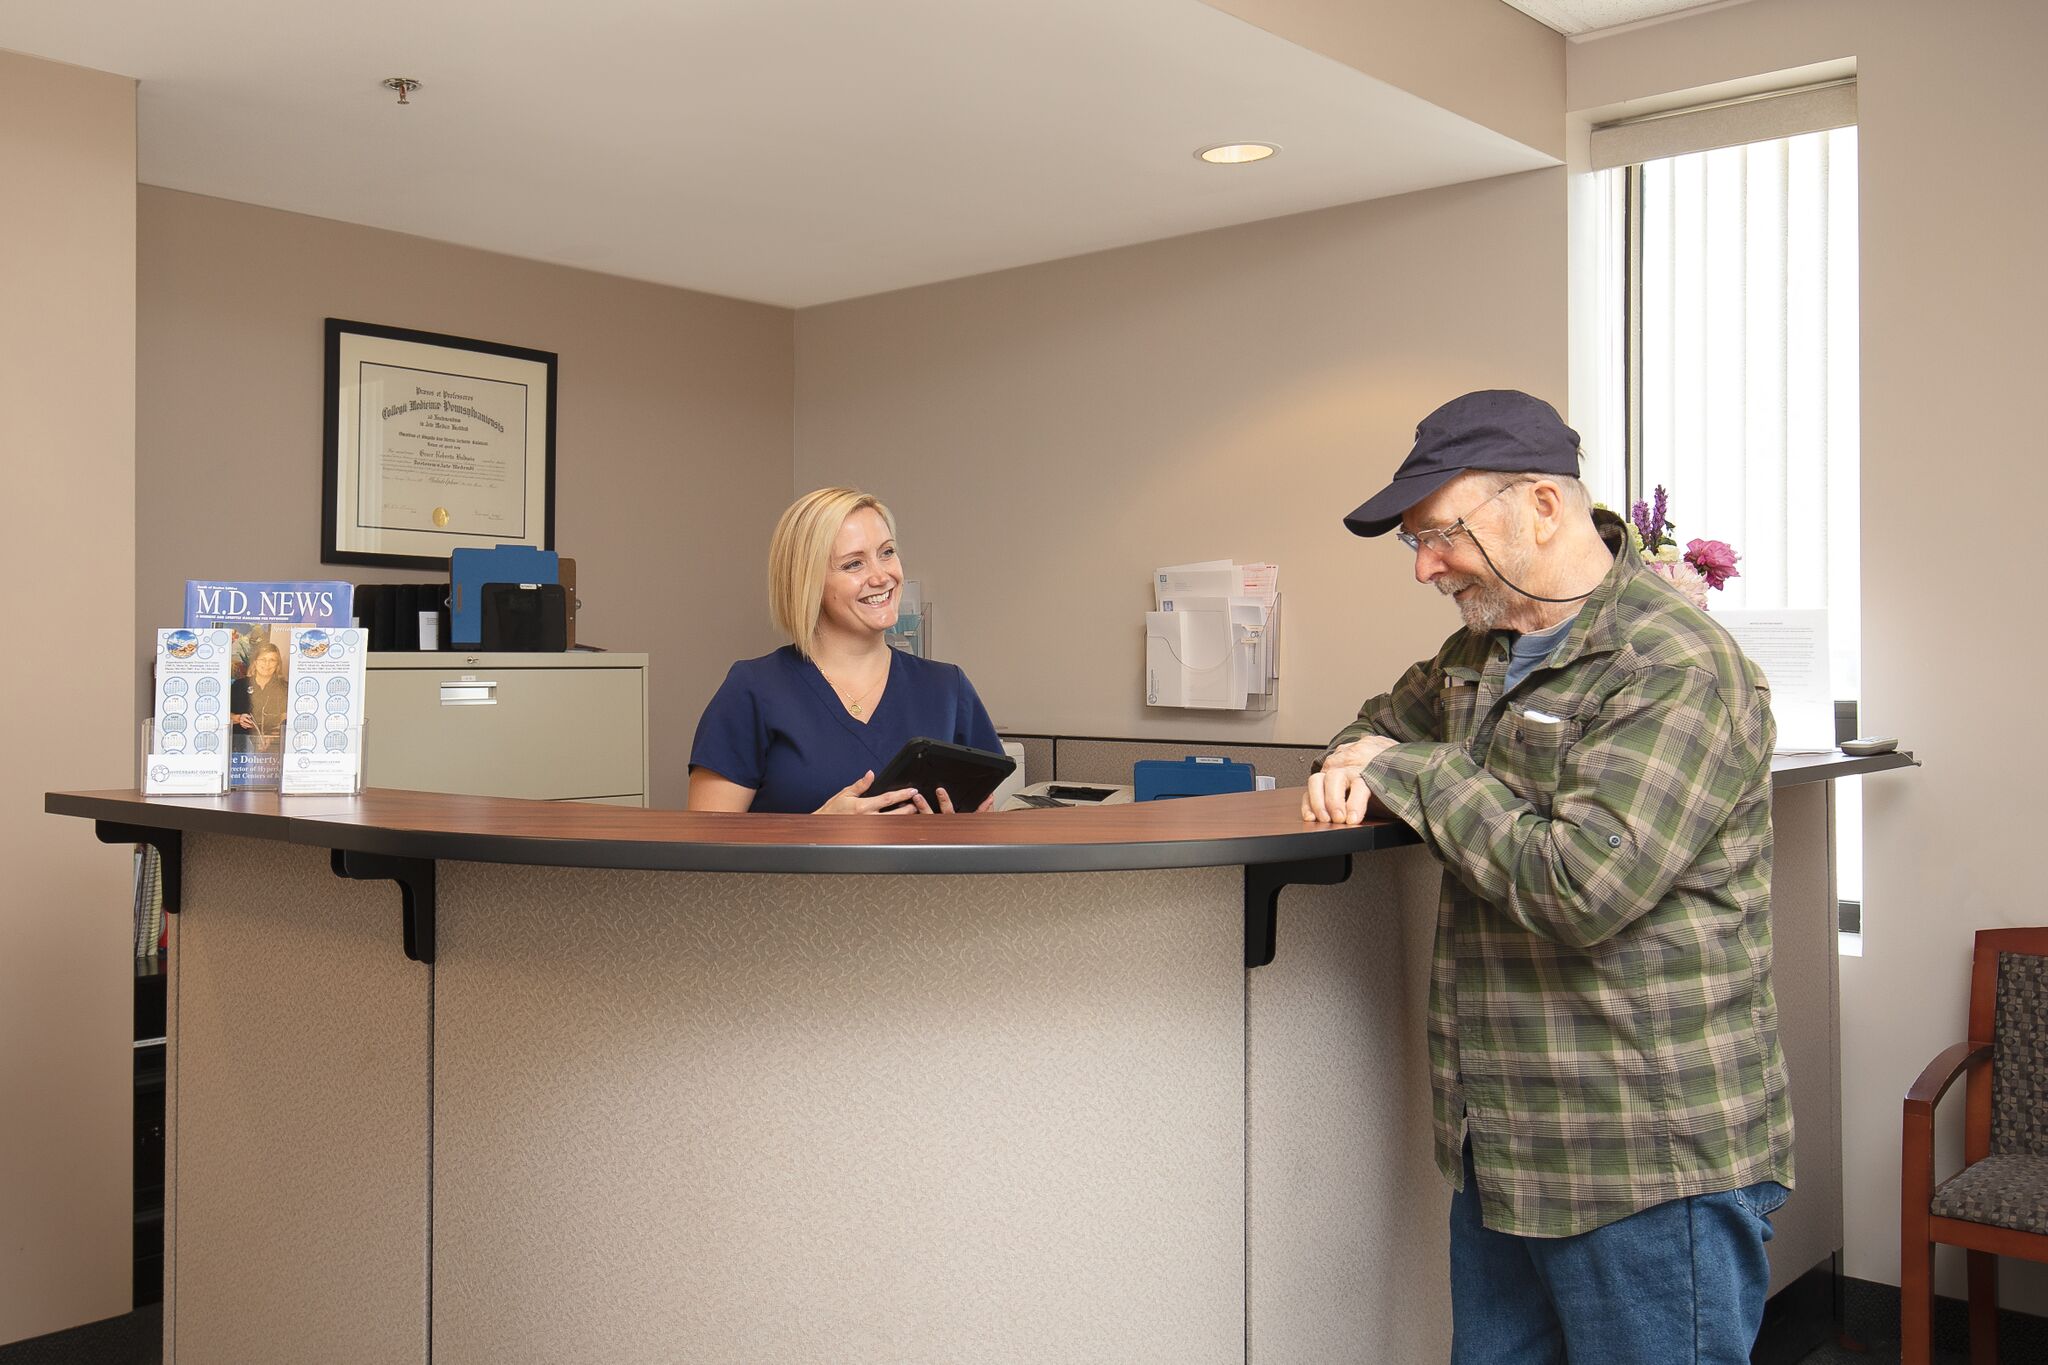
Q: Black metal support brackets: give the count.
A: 3